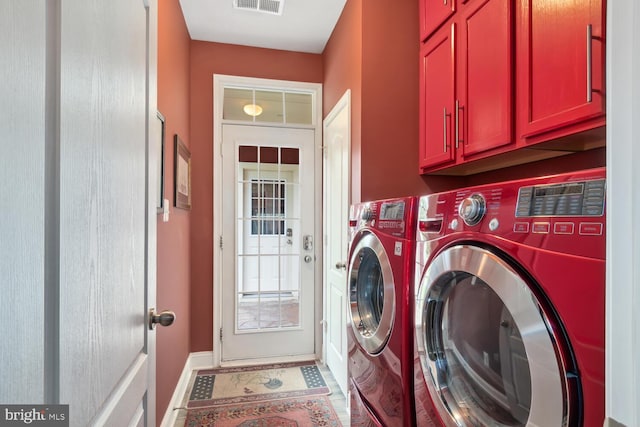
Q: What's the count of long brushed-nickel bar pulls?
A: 3